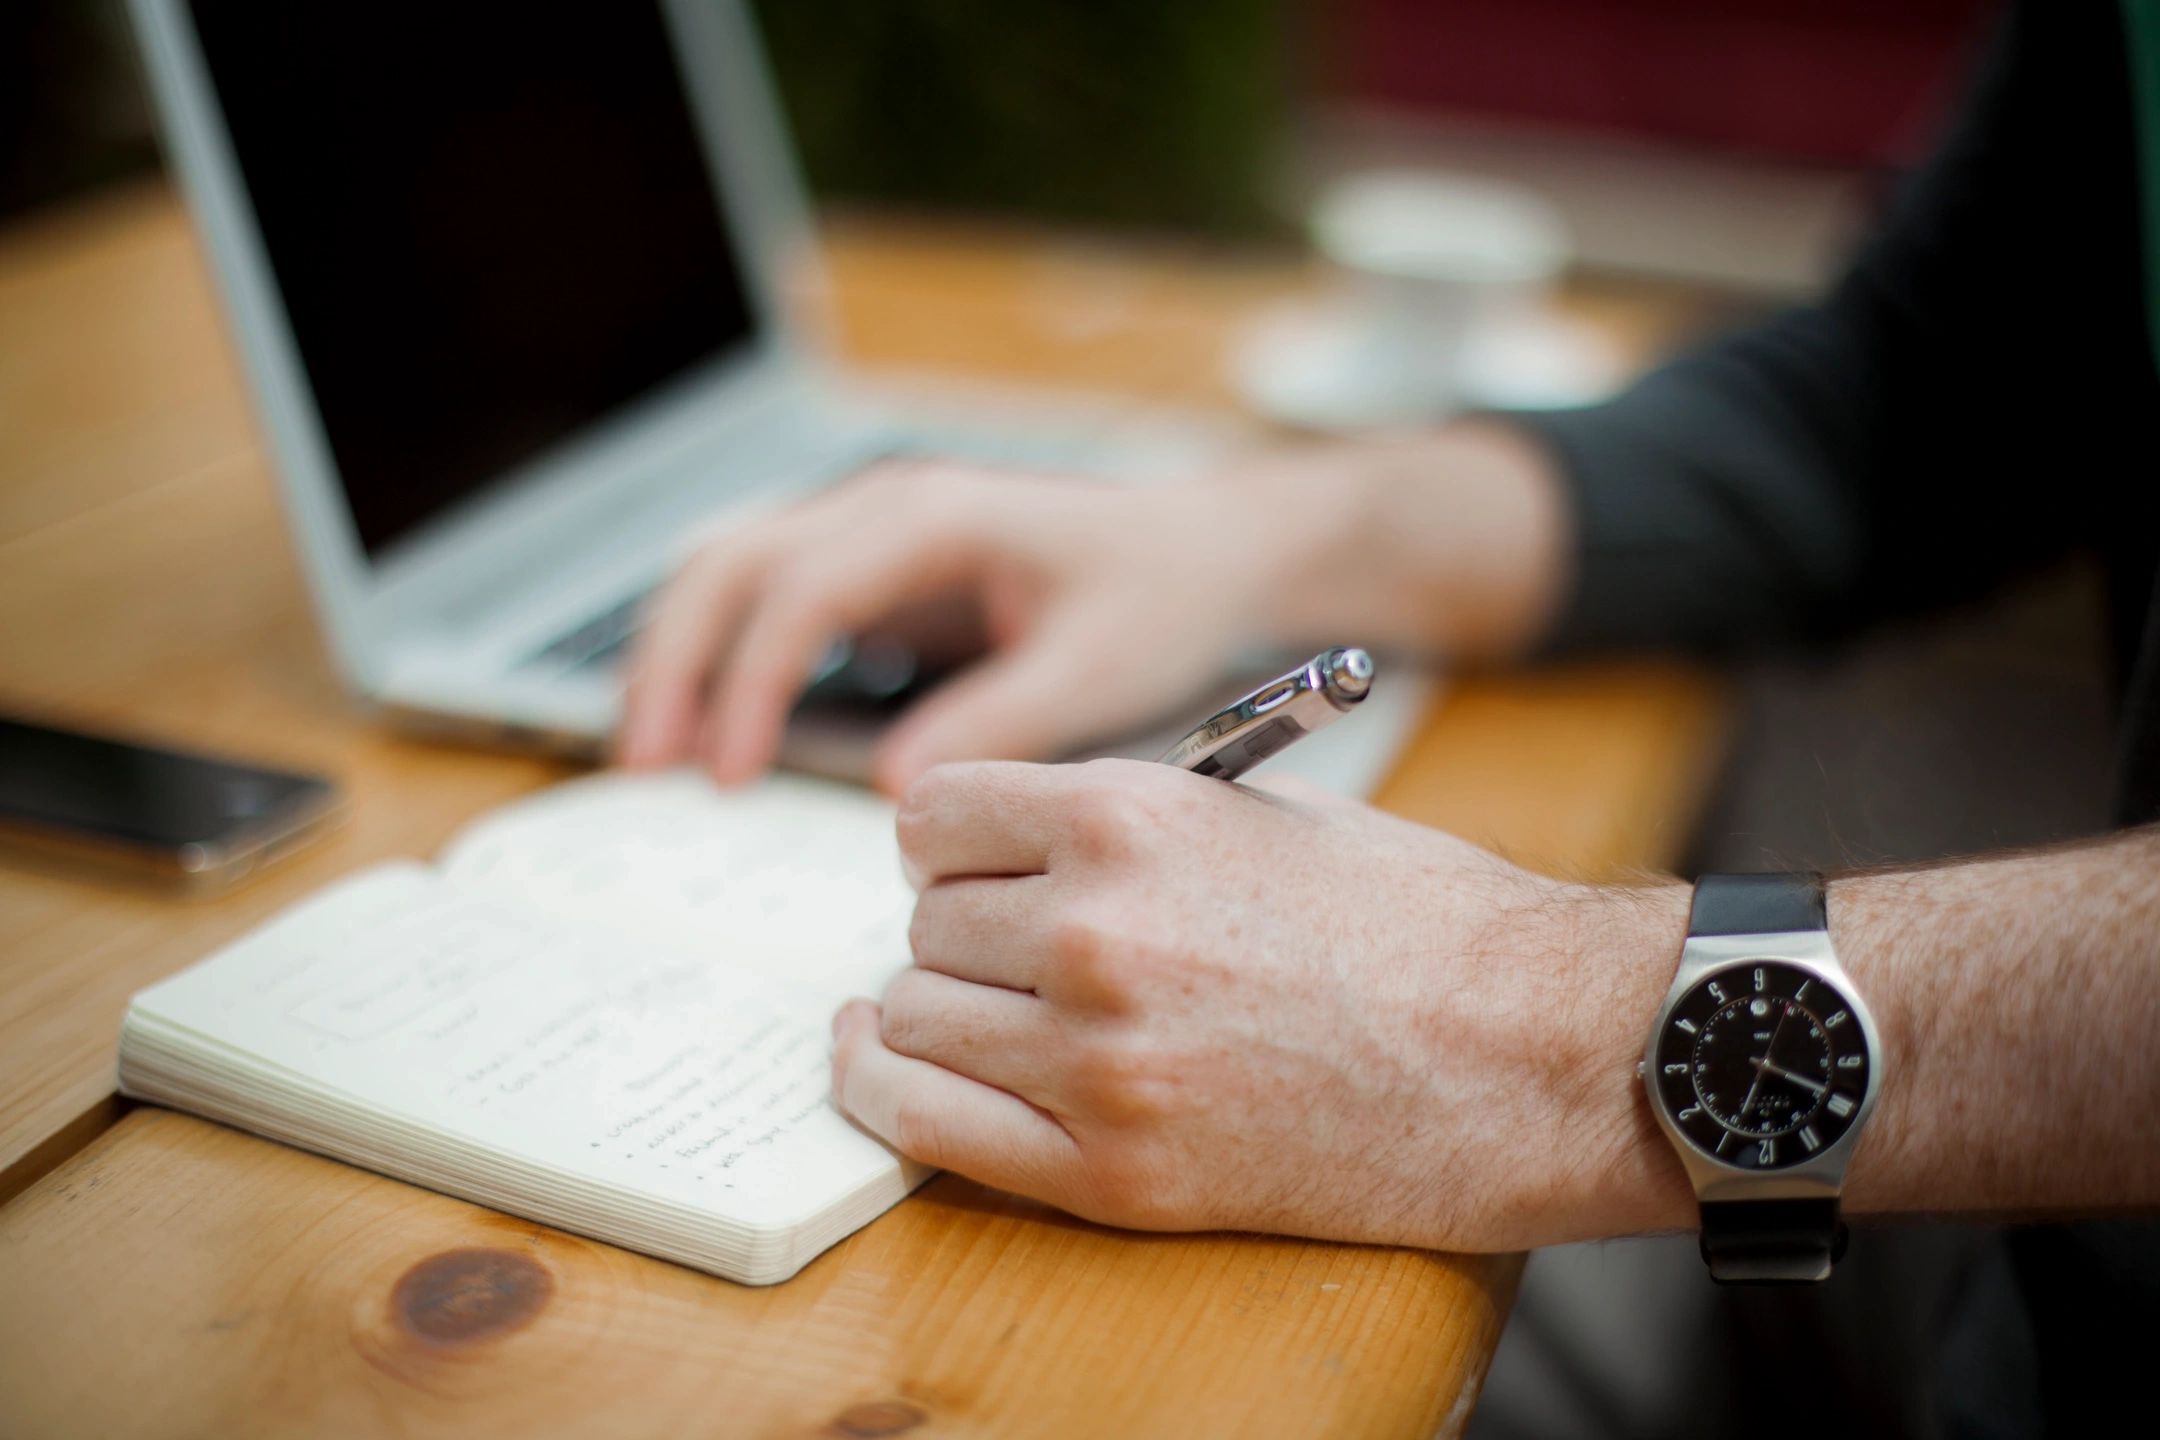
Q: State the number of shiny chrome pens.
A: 1